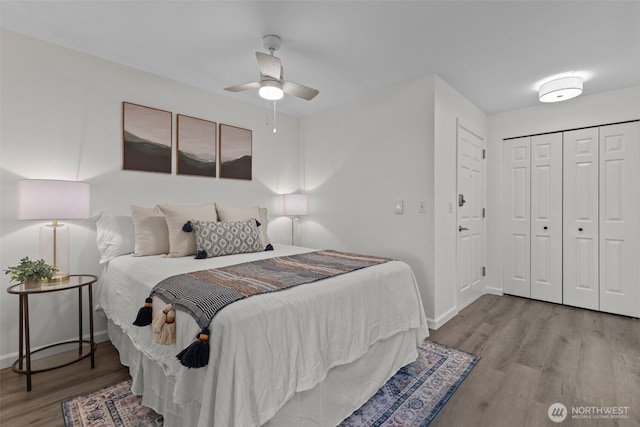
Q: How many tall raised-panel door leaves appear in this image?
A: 5